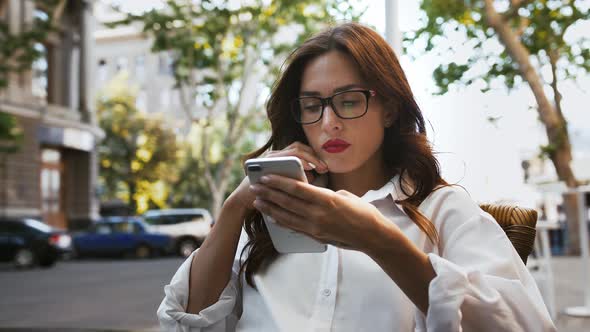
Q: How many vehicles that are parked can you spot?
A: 3